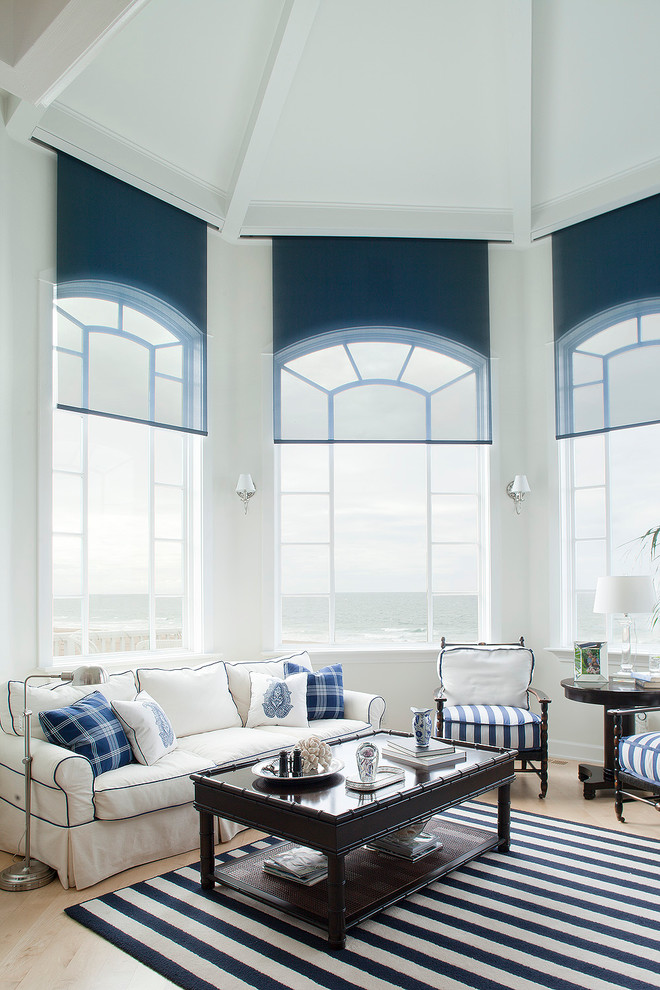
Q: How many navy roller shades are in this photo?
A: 3